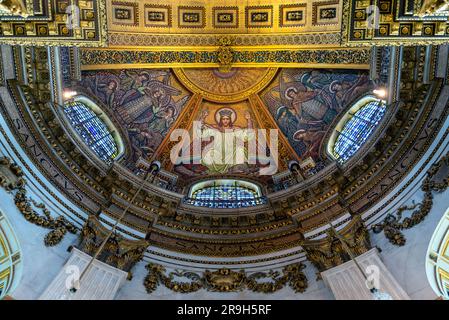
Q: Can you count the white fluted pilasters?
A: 2